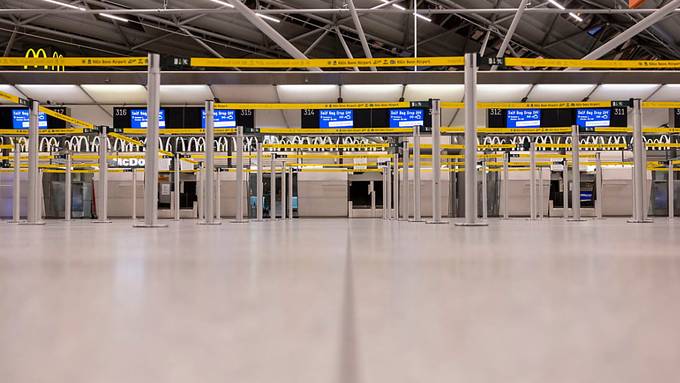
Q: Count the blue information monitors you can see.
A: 7